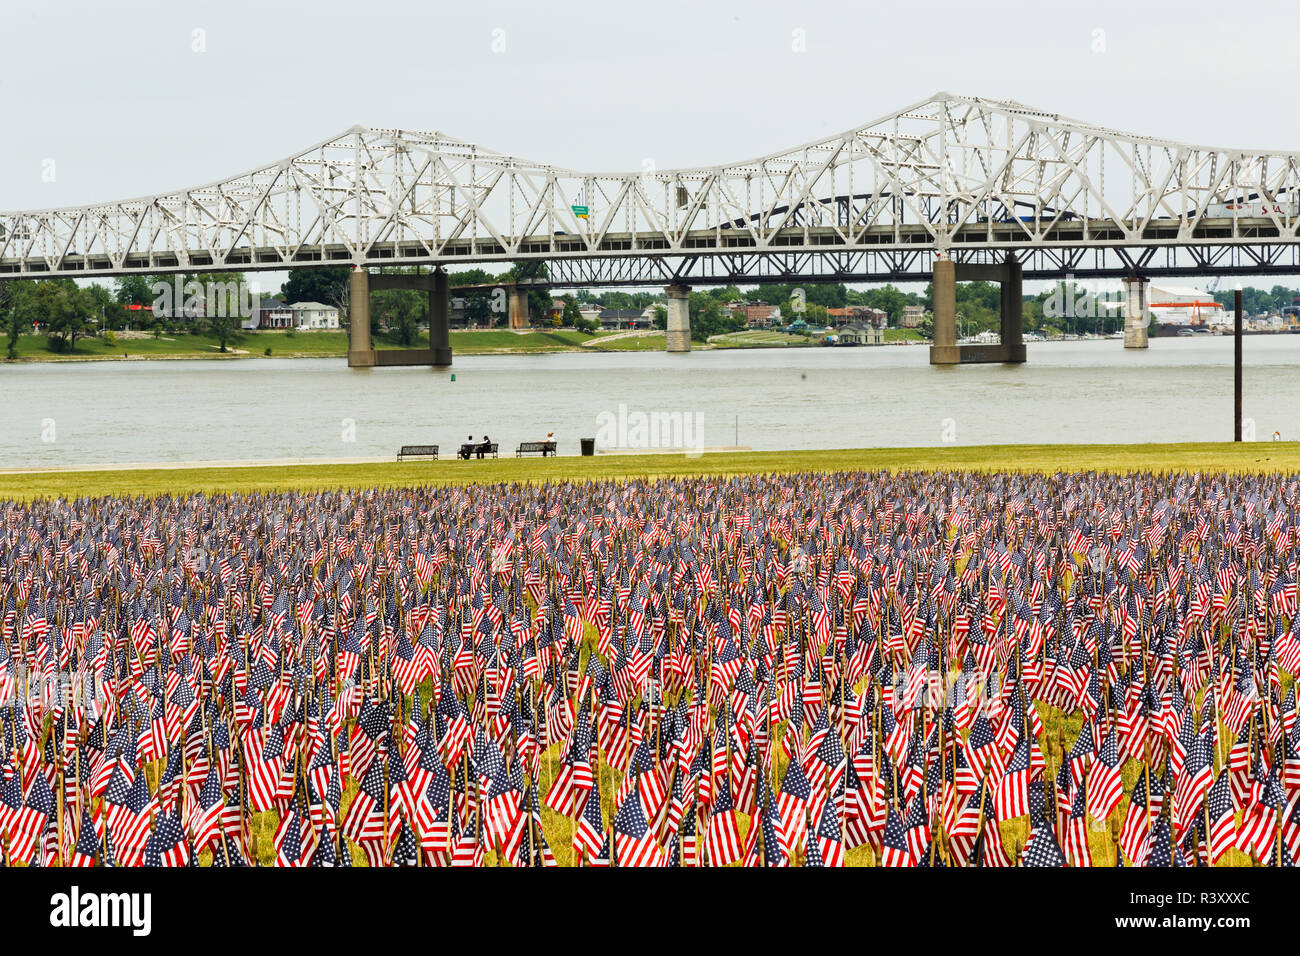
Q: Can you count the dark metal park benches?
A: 3